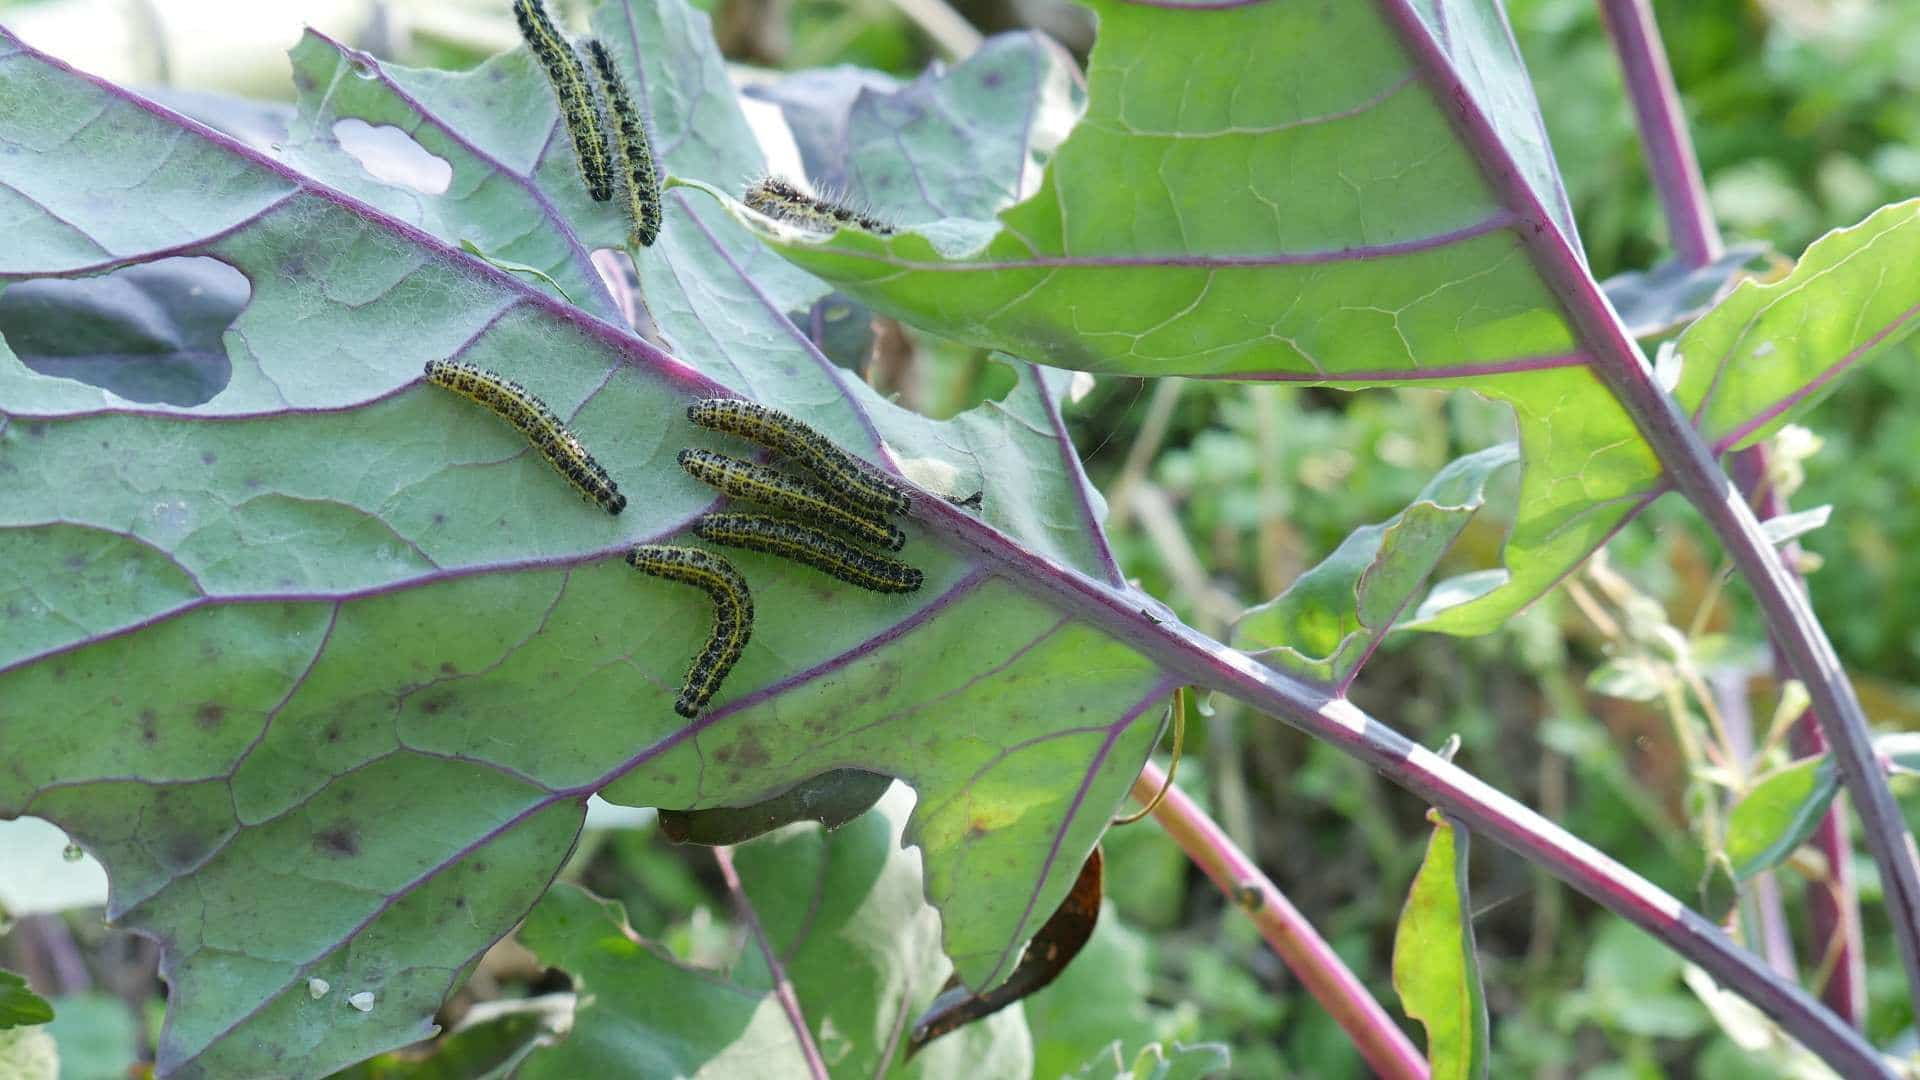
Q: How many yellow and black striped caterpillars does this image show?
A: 8